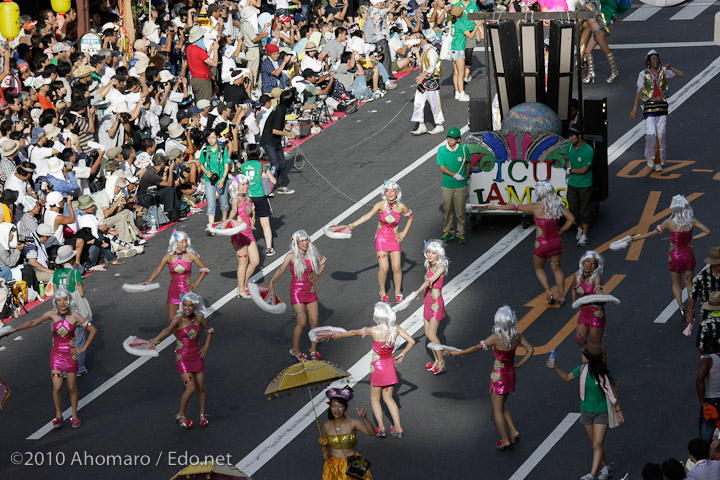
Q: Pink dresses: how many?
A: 12